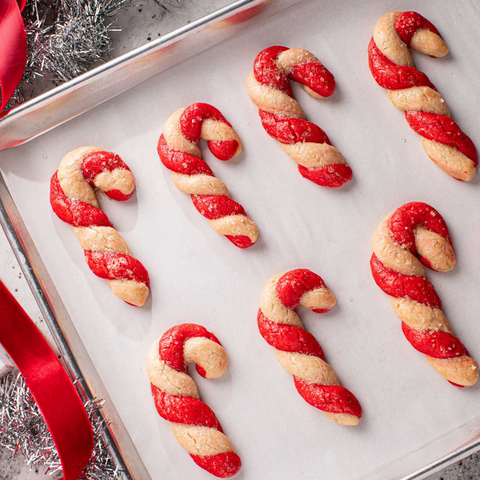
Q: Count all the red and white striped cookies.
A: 7